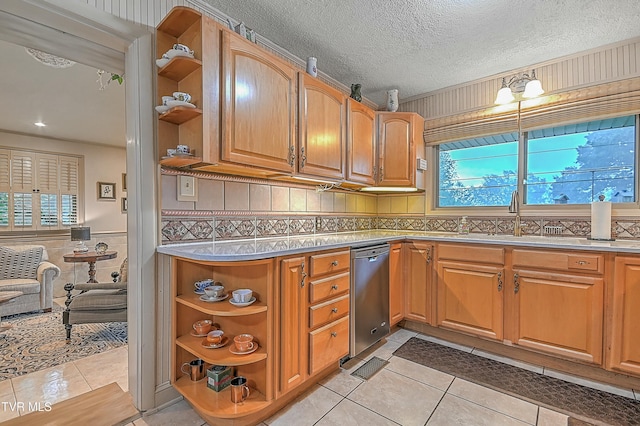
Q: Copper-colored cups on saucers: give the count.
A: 3